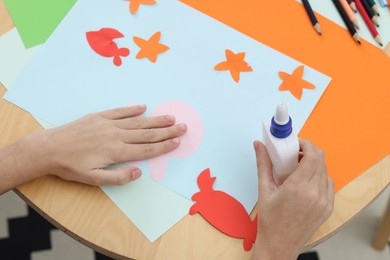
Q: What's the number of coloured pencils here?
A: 7